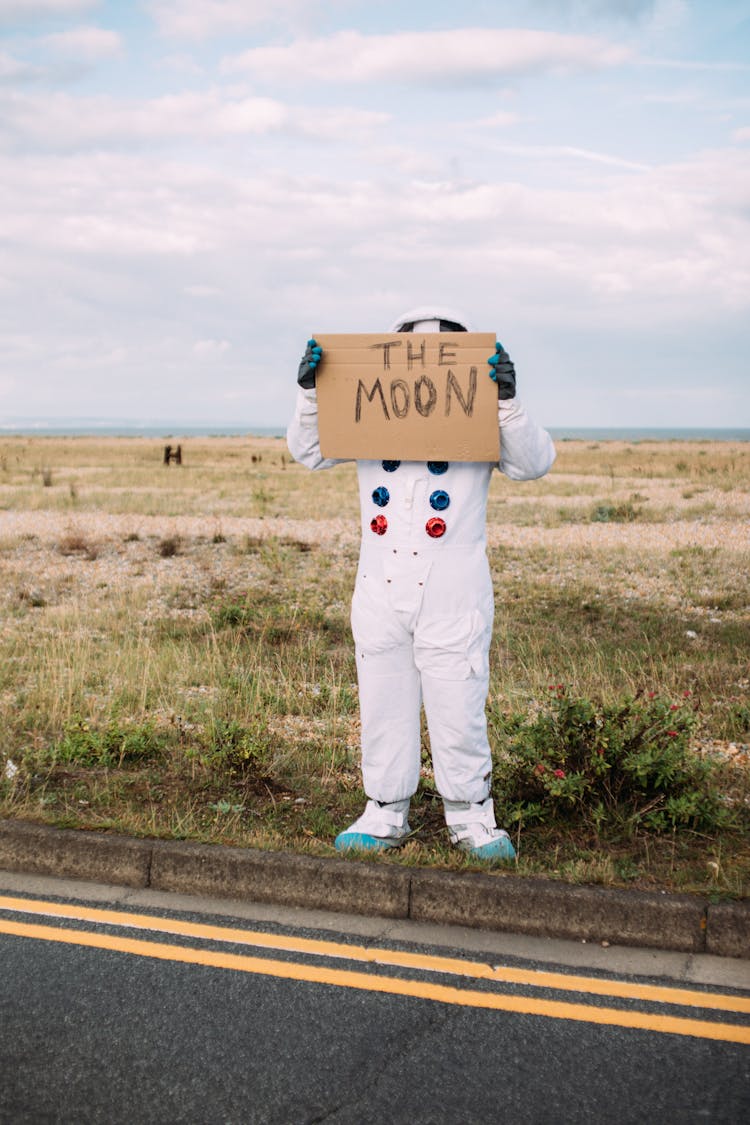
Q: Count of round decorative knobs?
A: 6